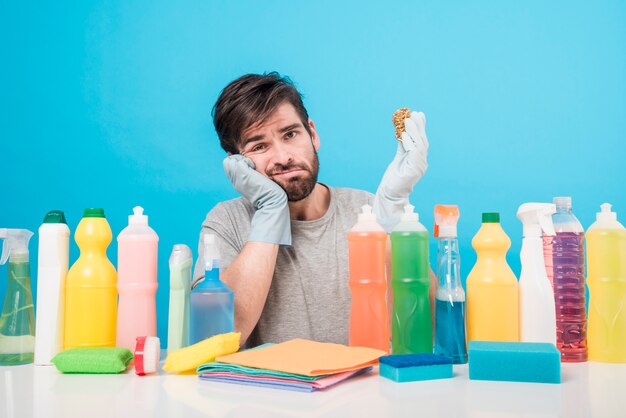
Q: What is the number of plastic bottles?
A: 13